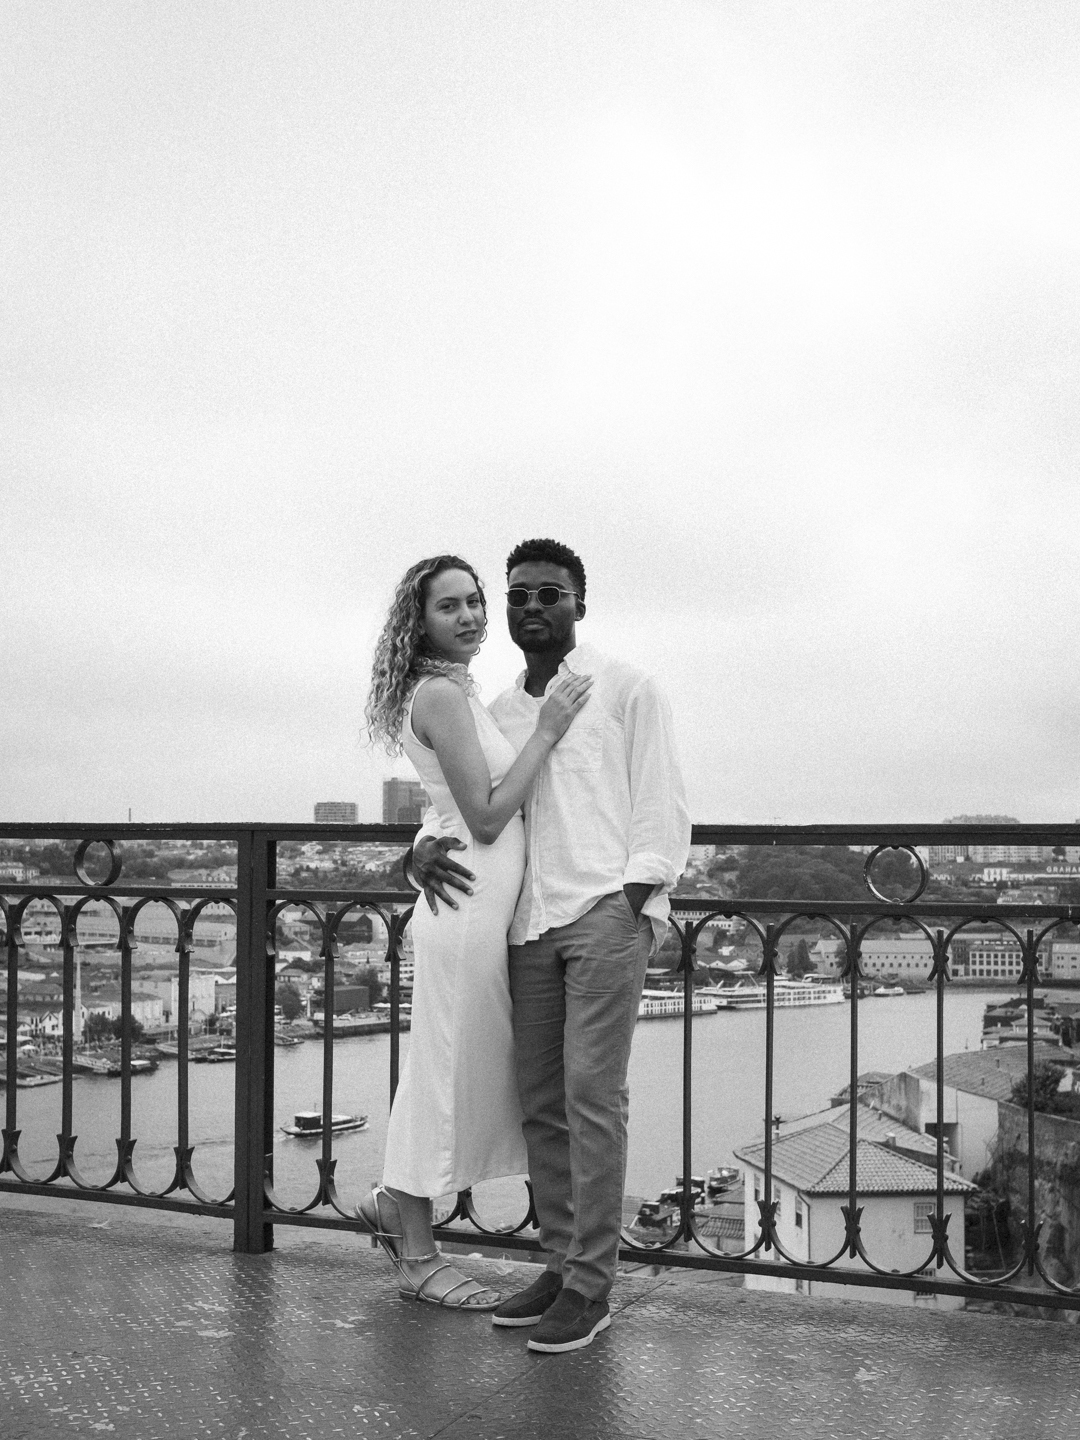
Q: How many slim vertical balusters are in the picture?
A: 11